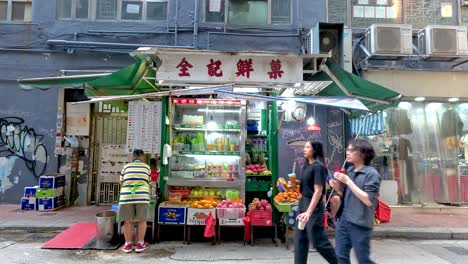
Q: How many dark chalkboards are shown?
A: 1